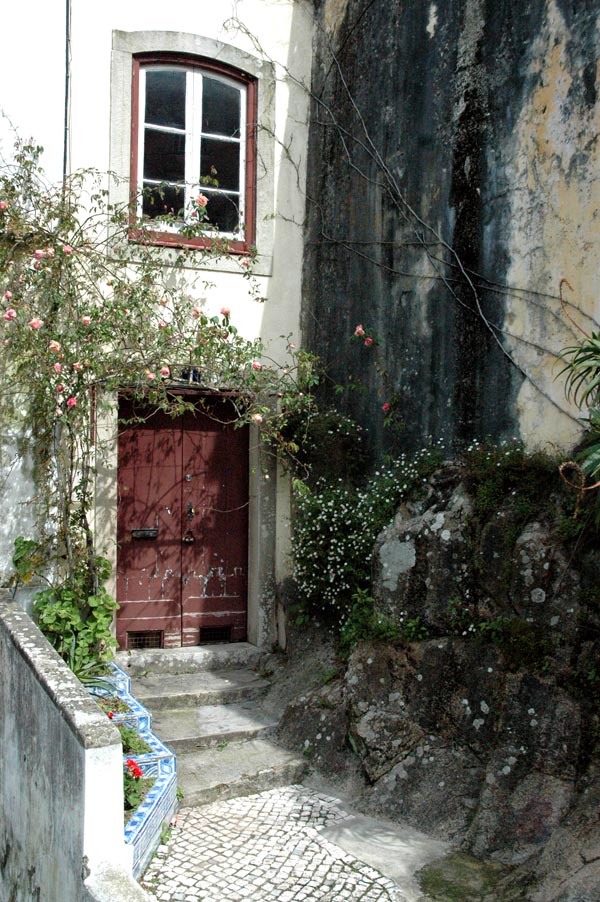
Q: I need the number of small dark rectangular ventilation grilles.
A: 2